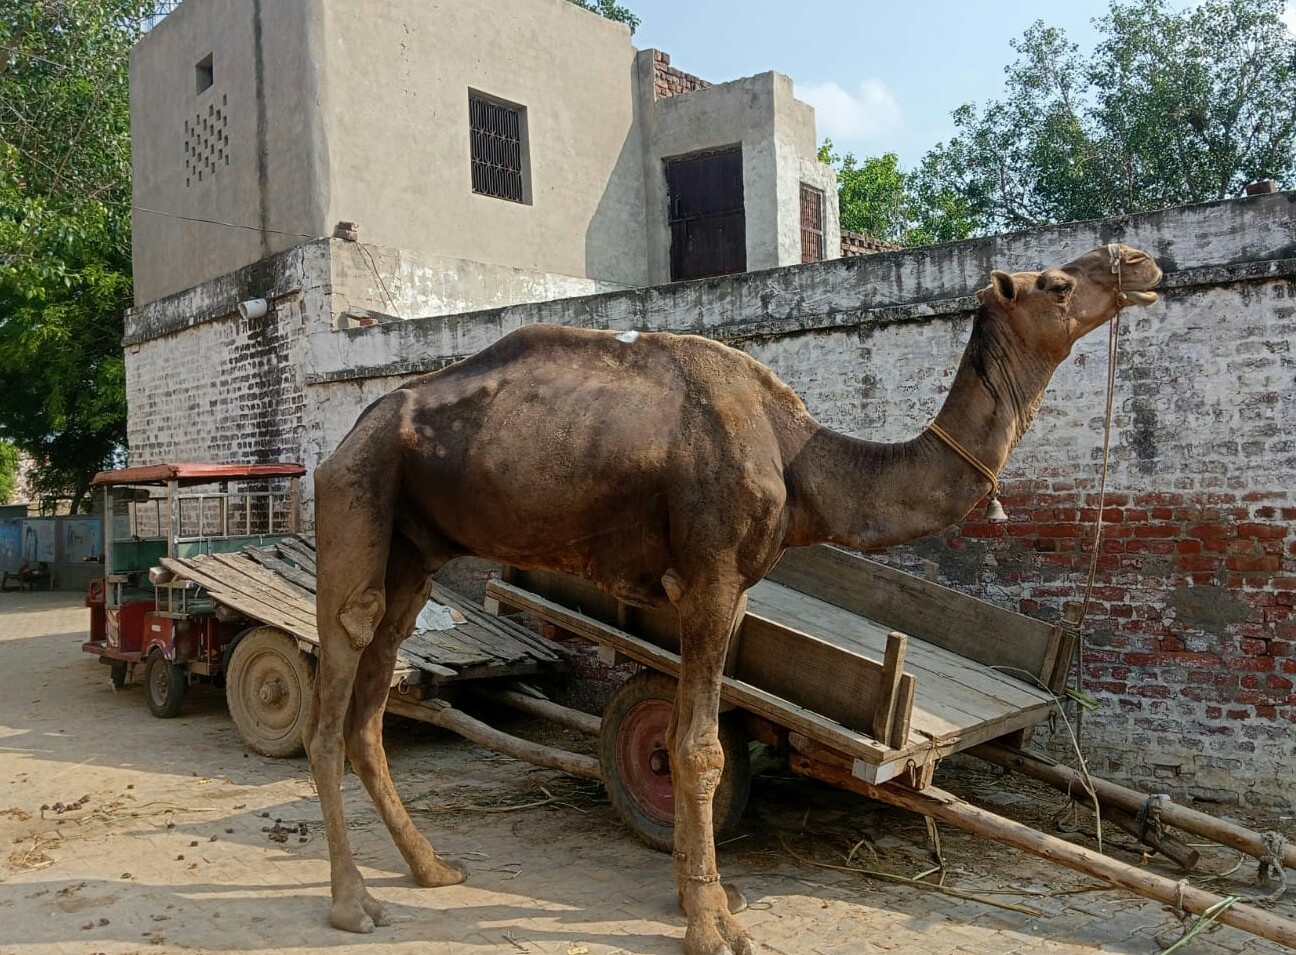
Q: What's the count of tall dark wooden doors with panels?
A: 1